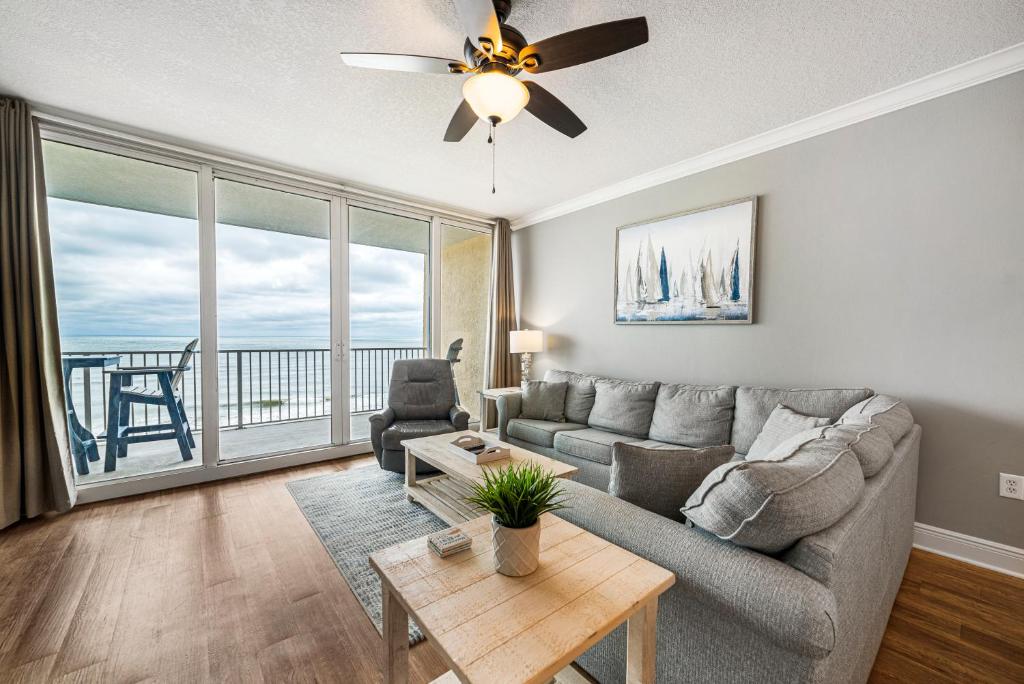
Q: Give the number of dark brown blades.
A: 3